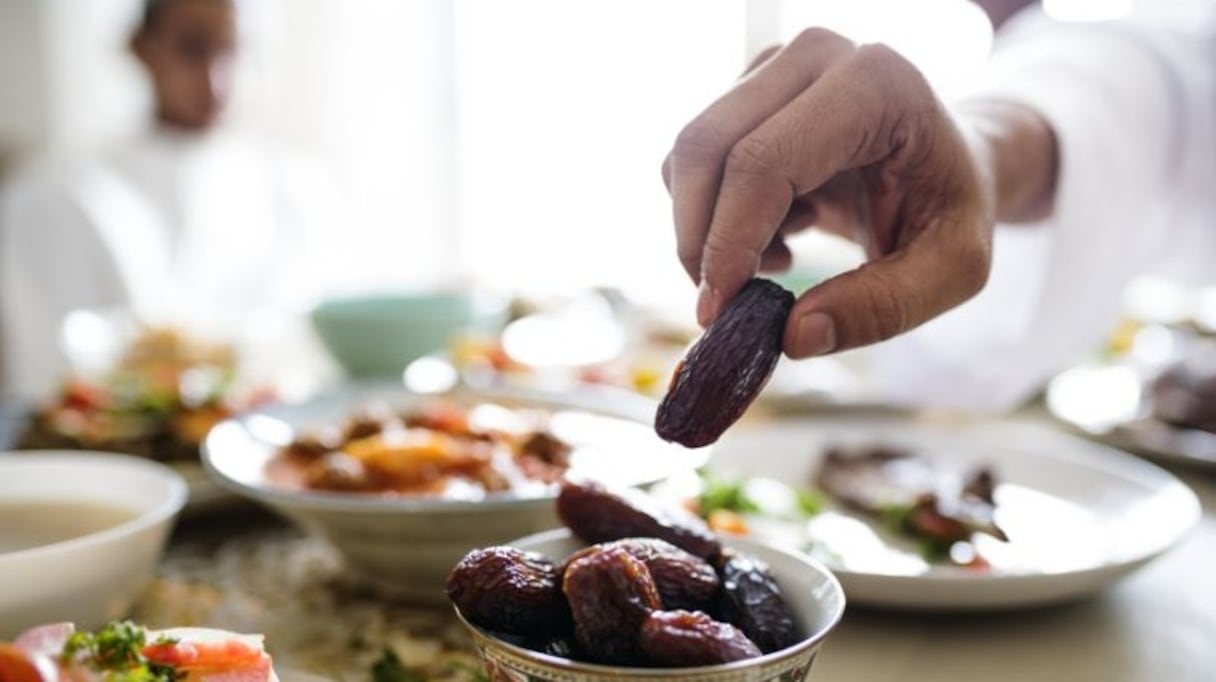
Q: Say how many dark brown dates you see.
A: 7